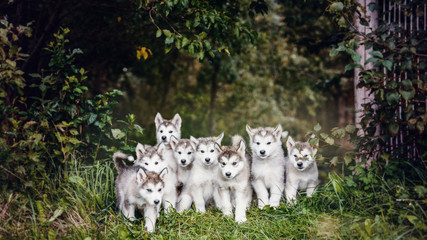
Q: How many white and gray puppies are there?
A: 8